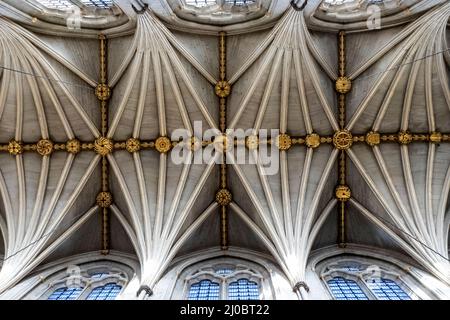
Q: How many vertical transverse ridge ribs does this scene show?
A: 3